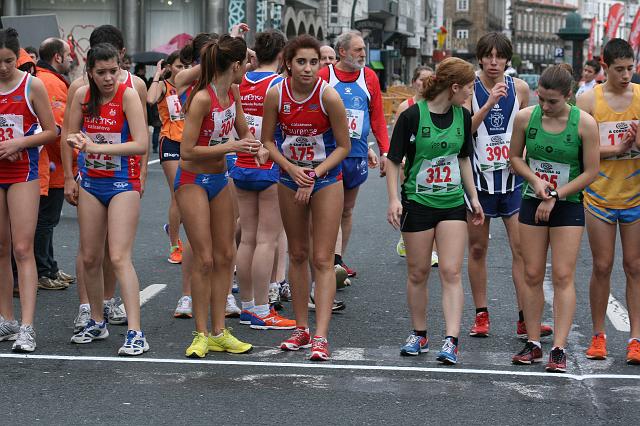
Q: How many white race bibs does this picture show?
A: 11